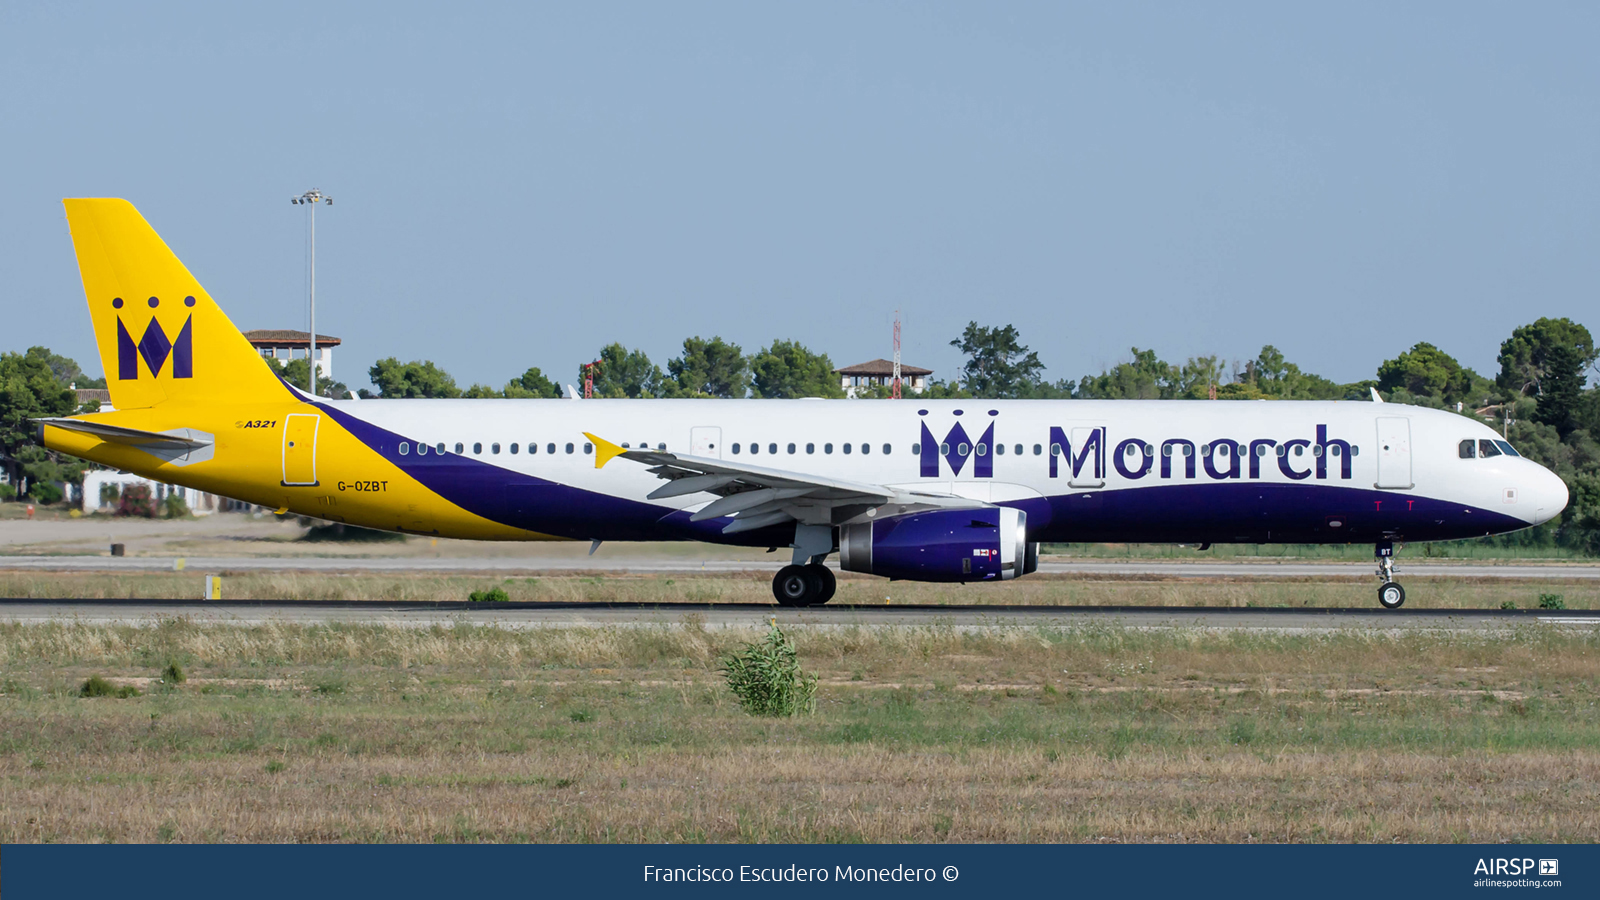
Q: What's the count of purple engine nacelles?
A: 1